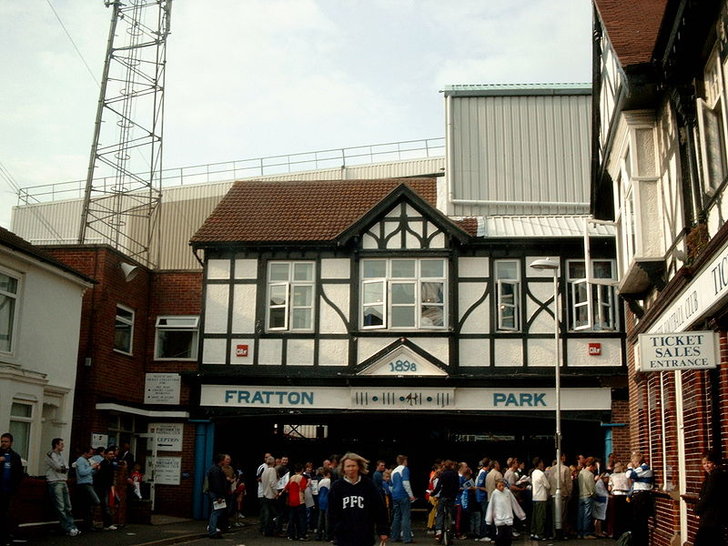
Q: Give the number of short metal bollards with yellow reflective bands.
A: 0